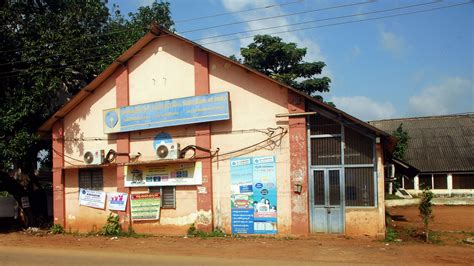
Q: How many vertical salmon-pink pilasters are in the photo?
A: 4